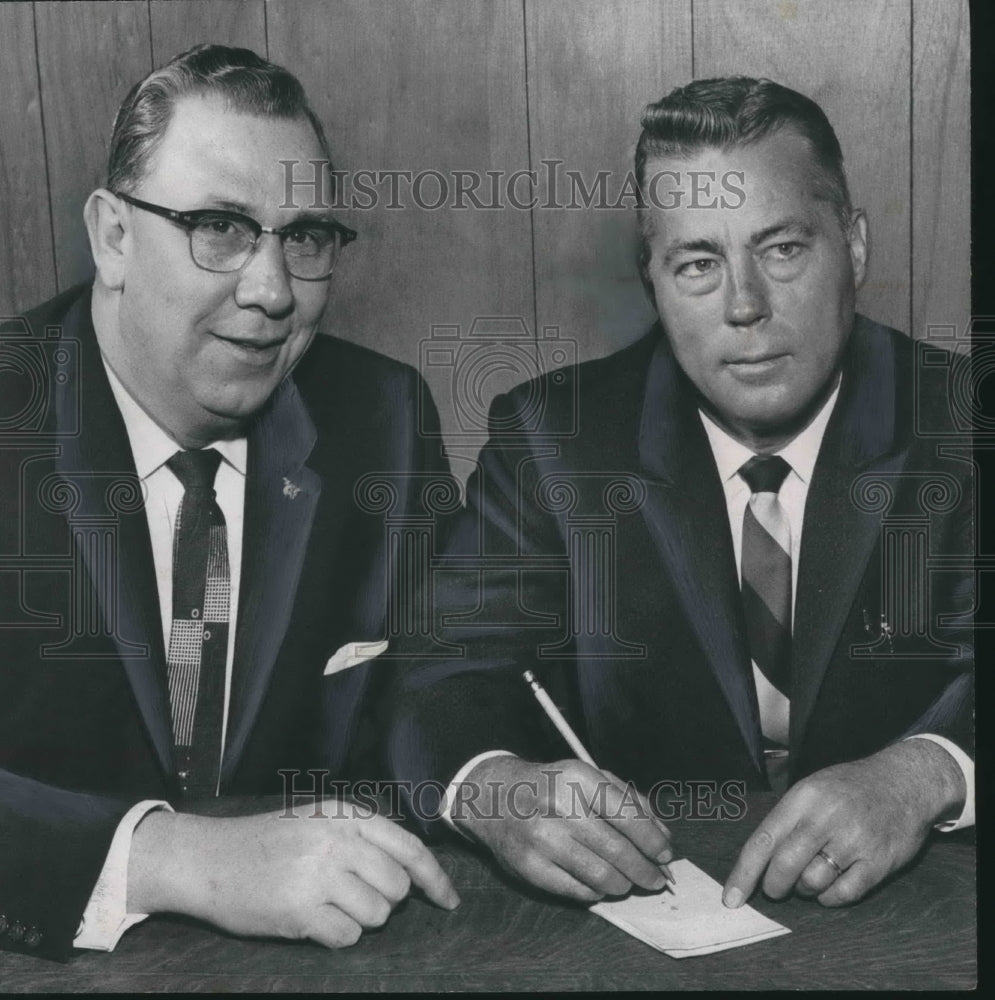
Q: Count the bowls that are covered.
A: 0